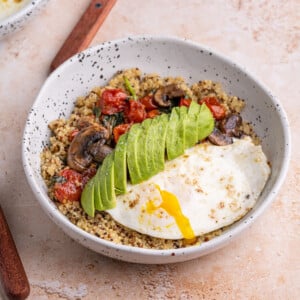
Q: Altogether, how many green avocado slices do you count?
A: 13